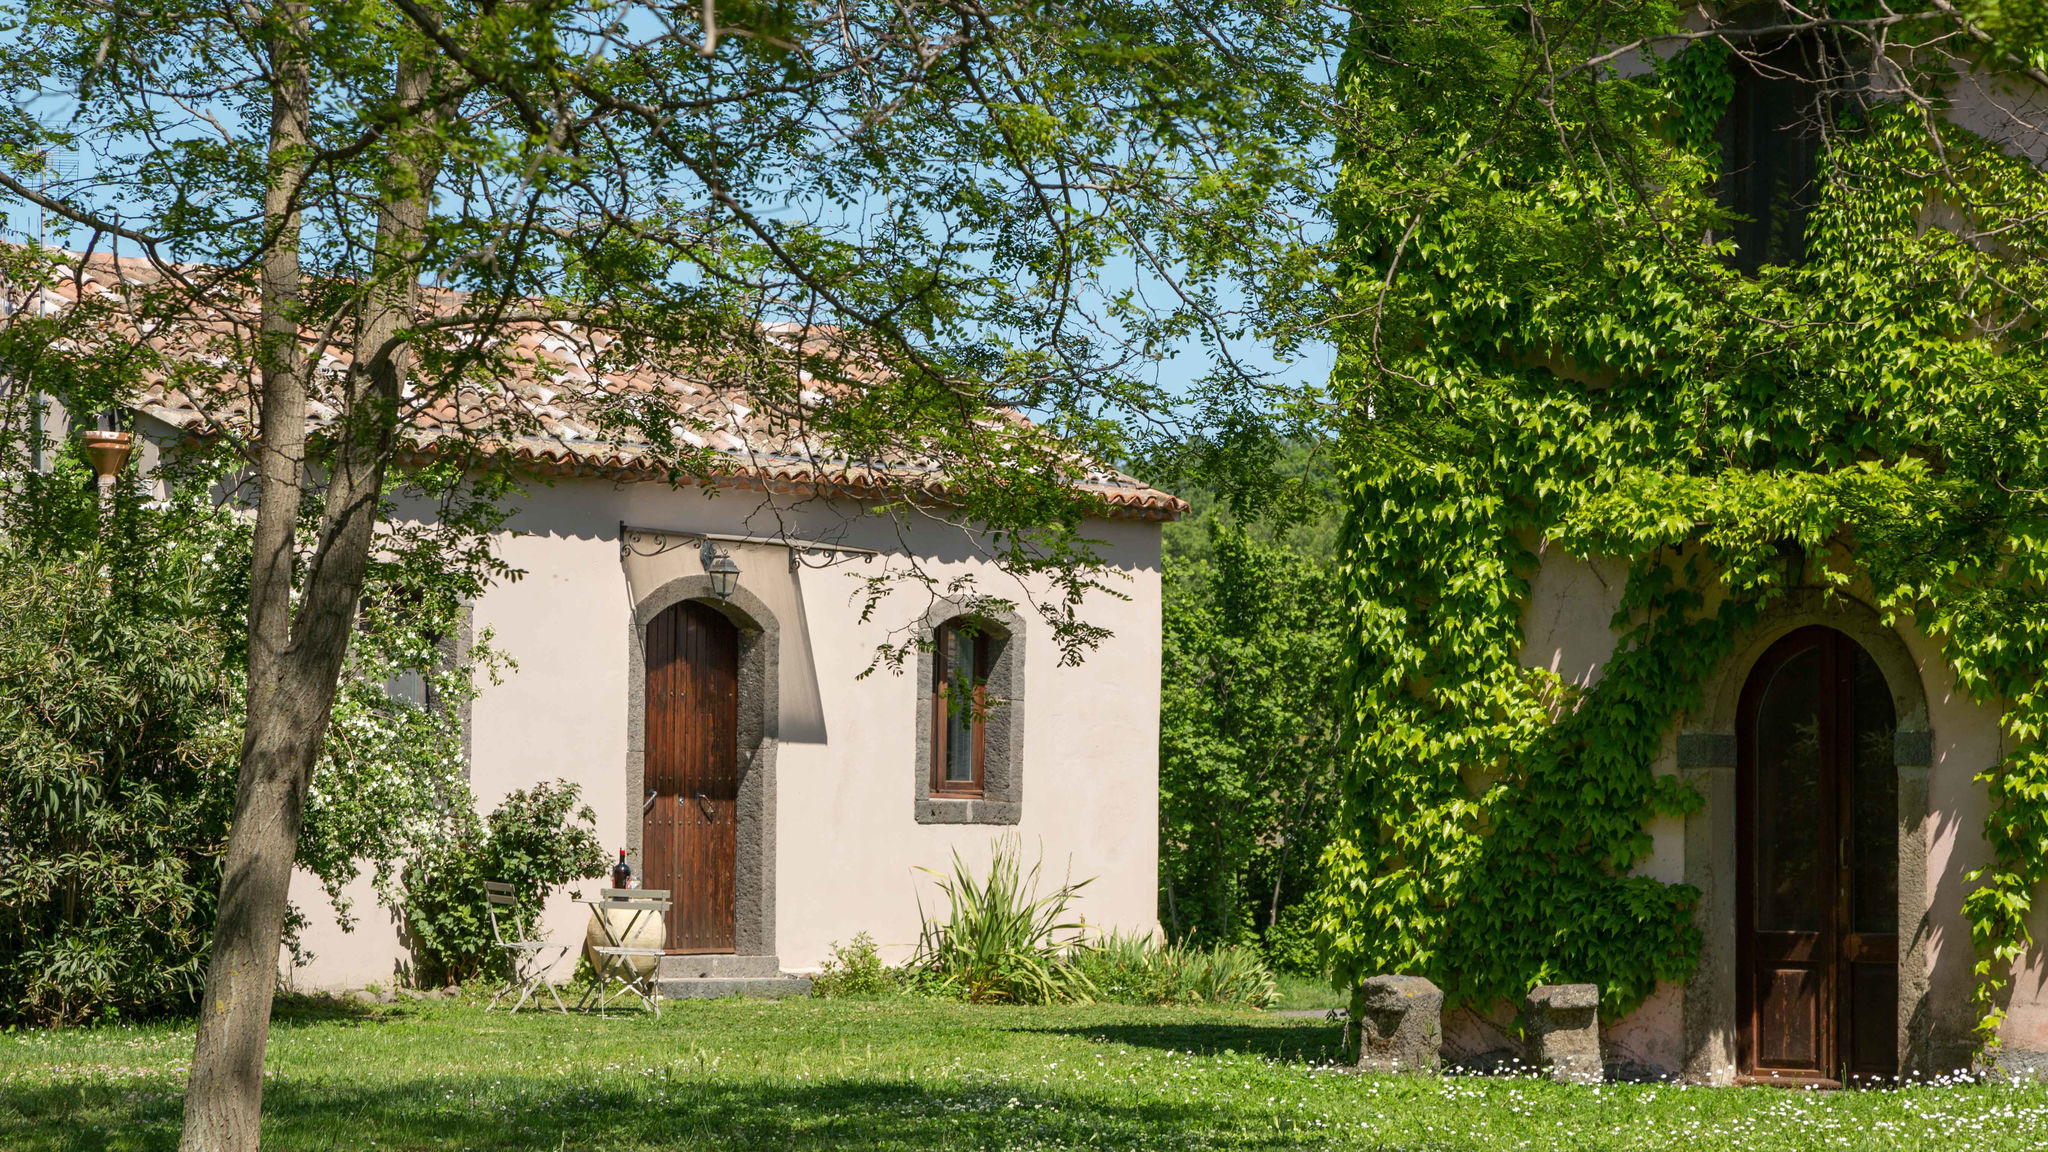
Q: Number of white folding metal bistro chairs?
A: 2